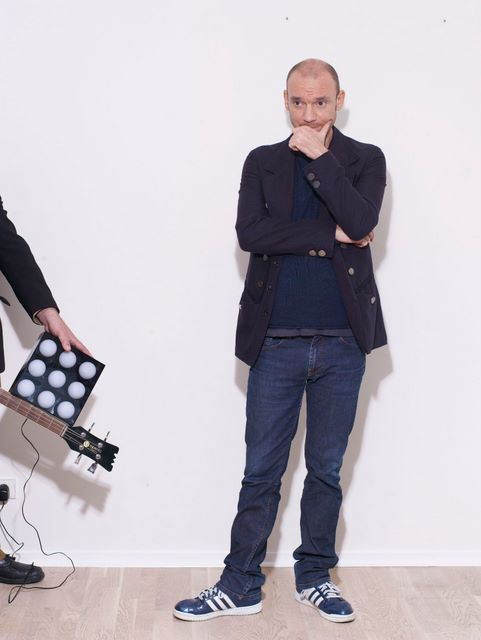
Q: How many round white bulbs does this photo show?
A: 9